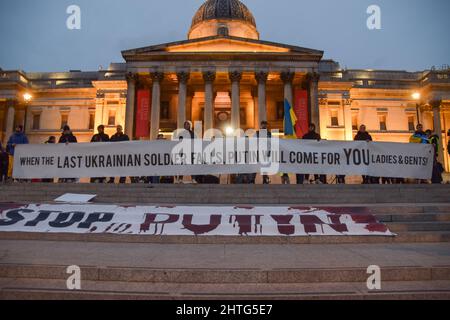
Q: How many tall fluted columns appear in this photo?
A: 8